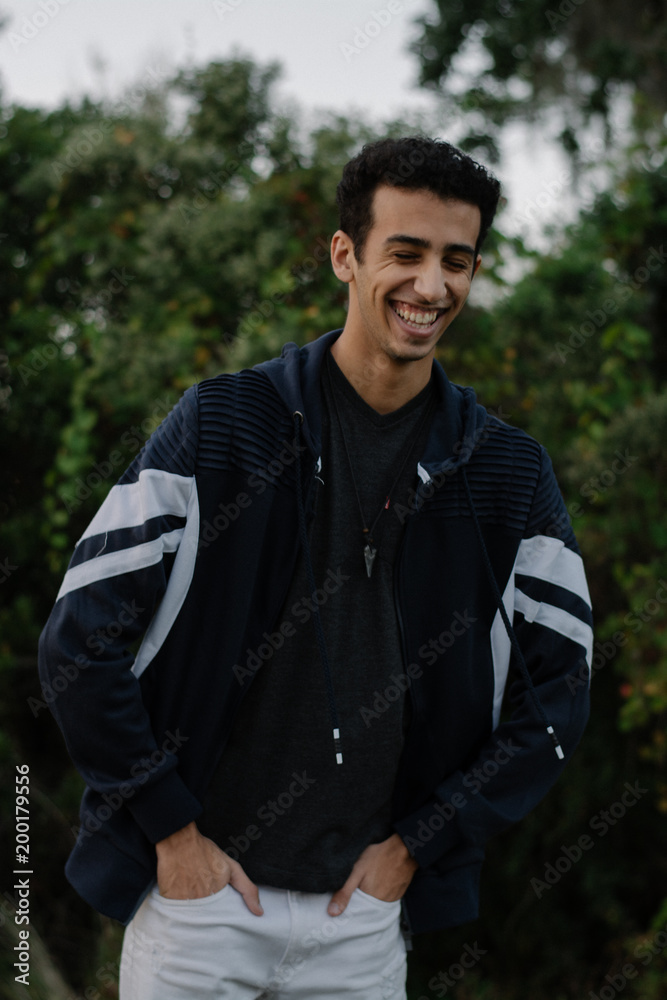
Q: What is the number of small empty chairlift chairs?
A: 0